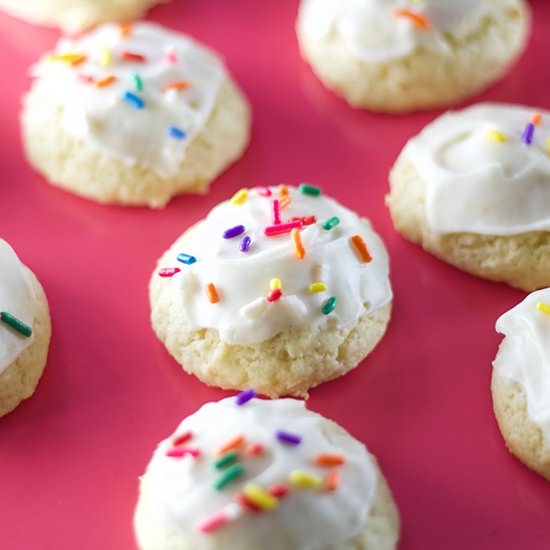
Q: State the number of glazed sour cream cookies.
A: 8